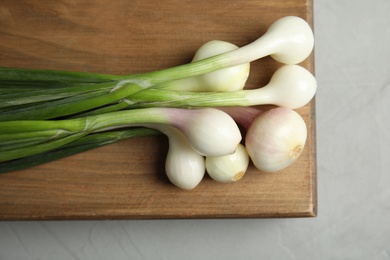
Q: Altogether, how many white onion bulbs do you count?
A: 7